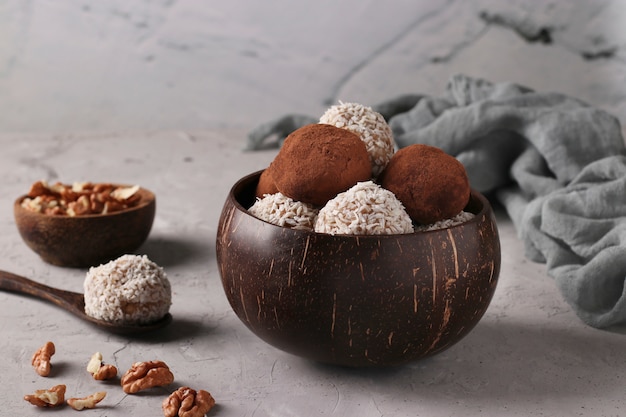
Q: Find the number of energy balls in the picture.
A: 8